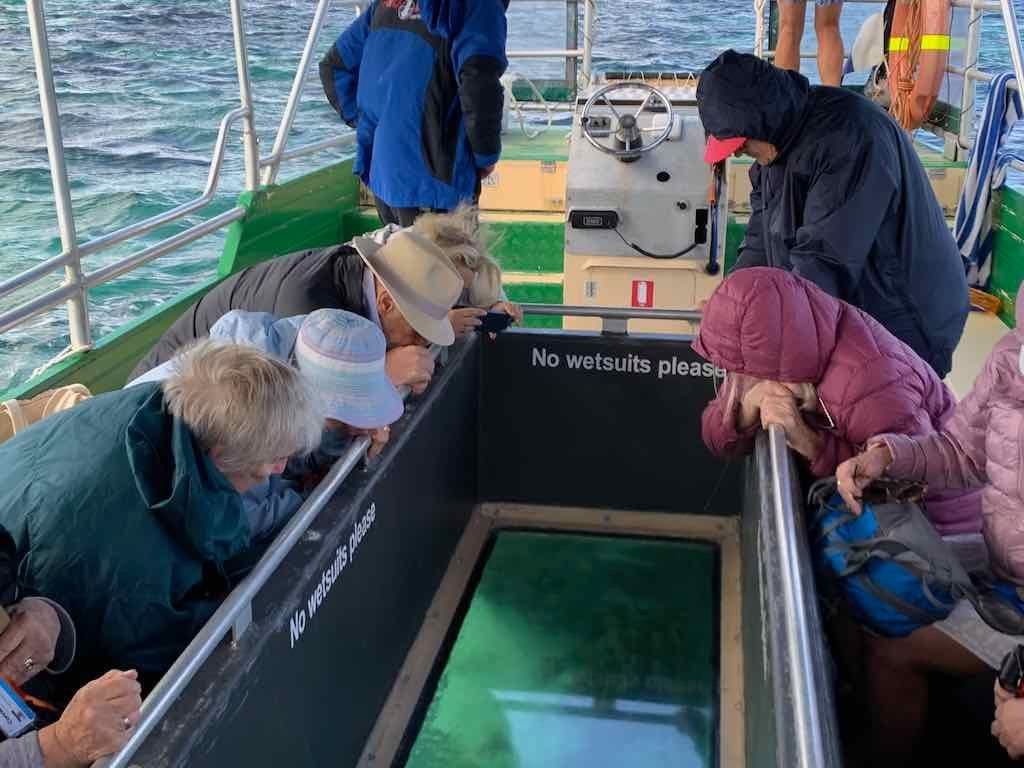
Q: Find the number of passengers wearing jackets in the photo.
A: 7